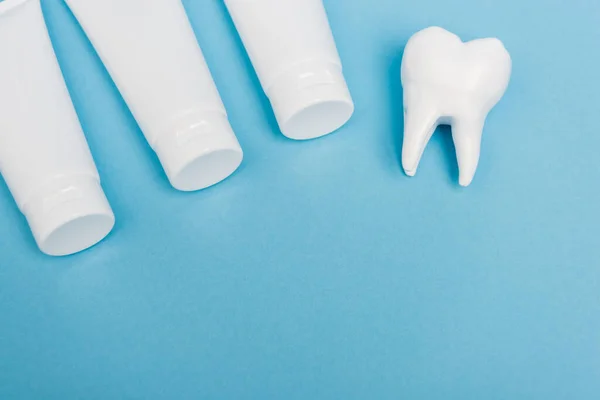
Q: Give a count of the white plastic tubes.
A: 3